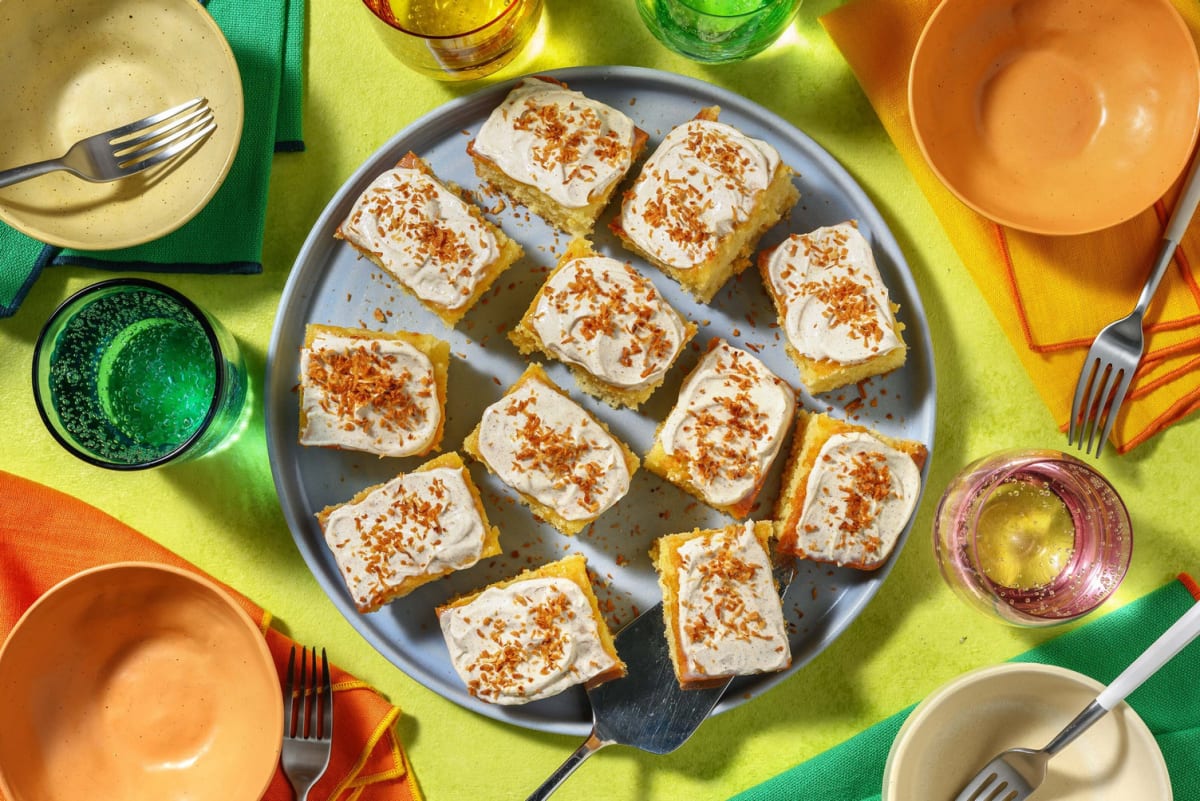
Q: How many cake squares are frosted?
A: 12